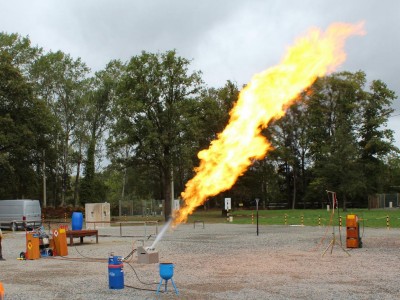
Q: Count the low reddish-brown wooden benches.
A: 1